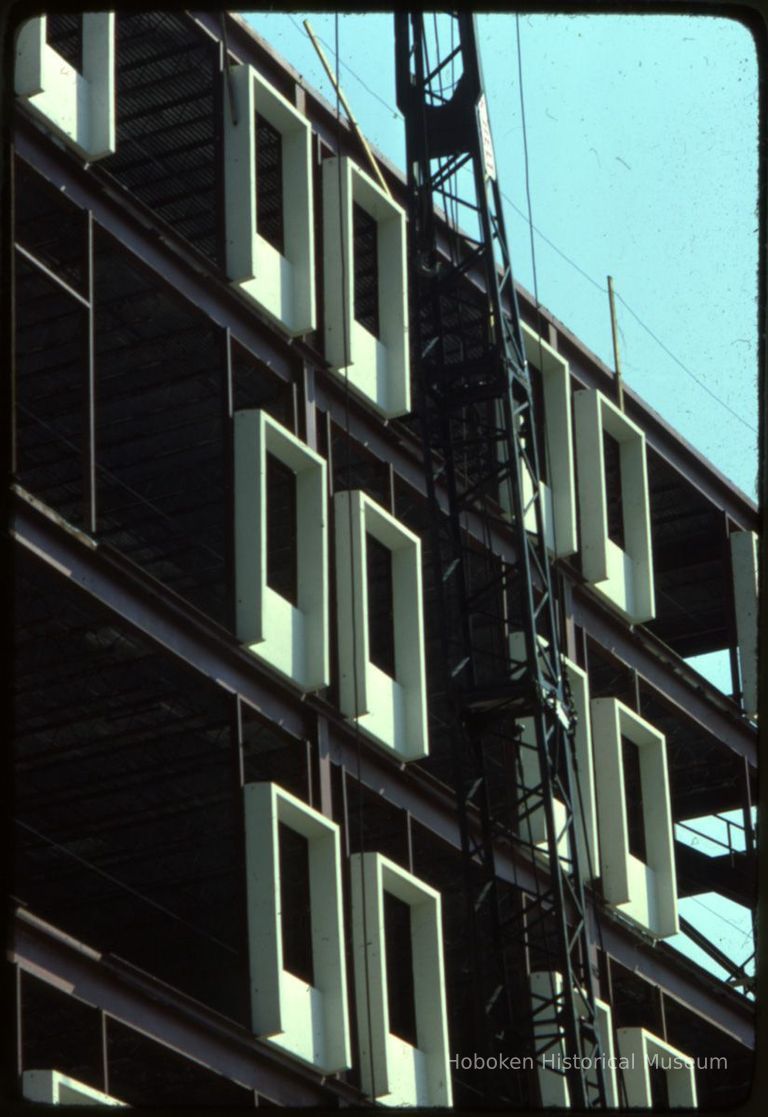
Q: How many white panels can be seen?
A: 15